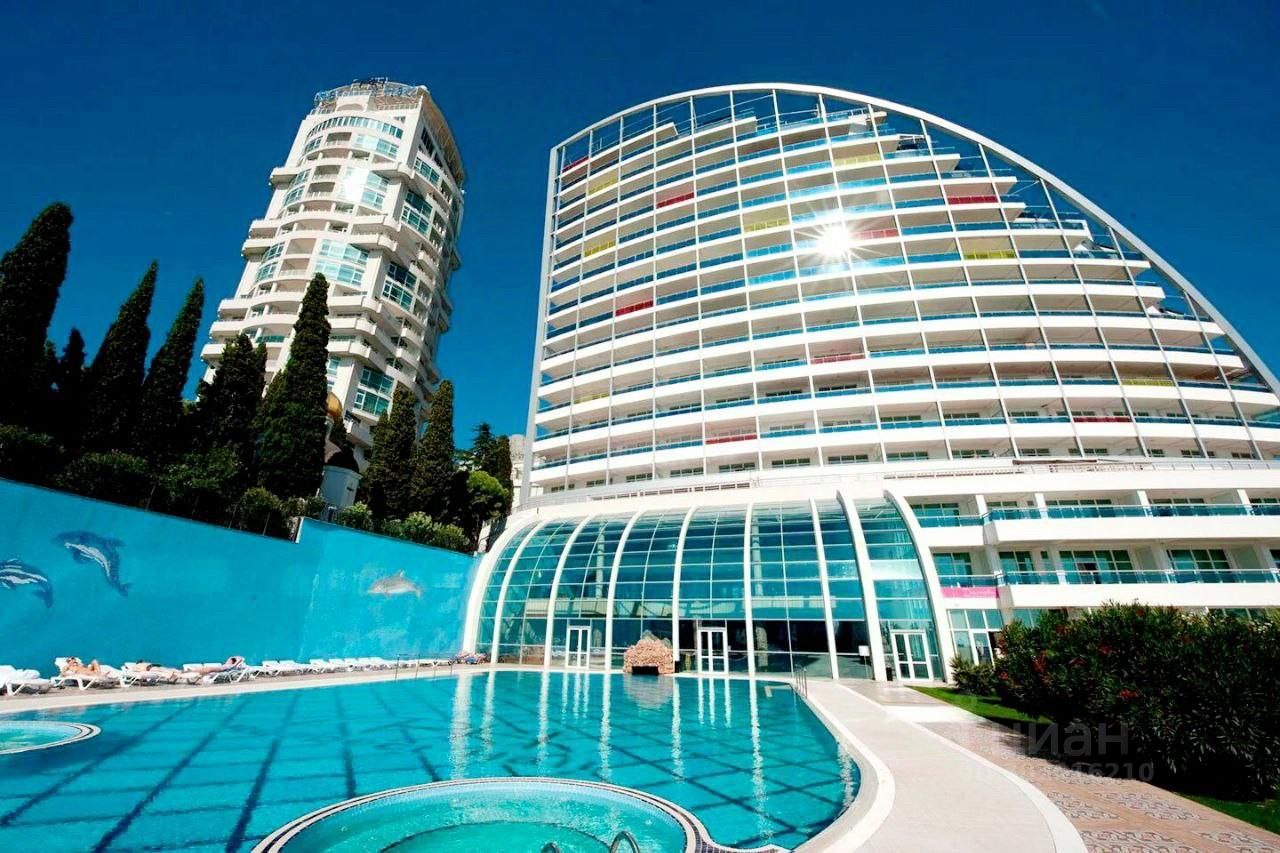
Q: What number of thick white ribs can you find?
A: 9